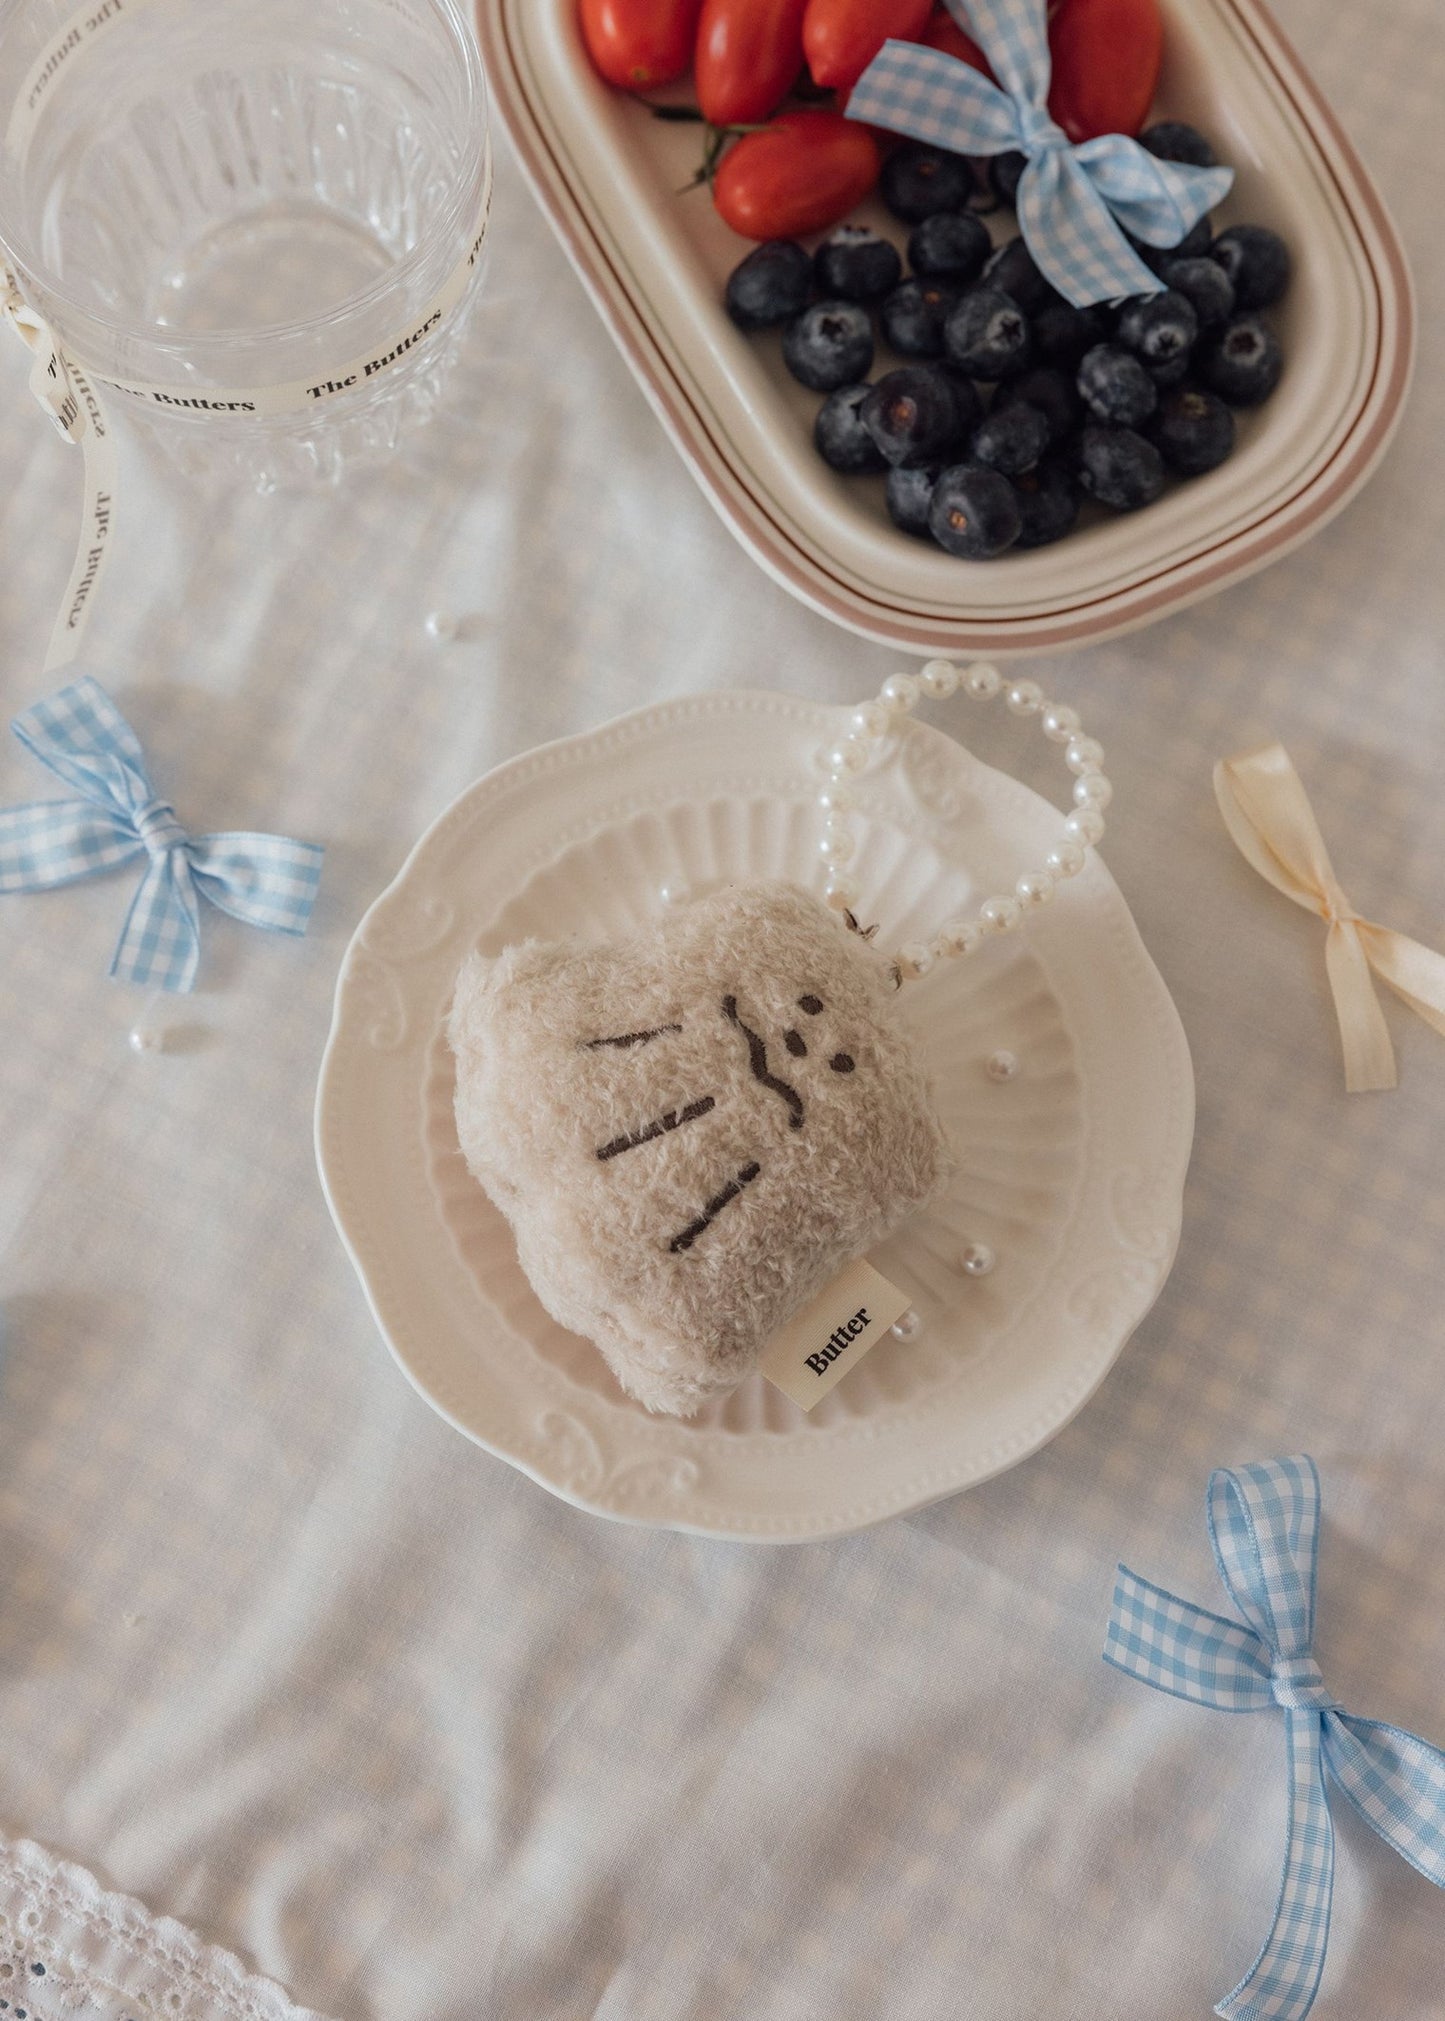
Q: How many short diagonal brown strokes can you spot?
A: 3